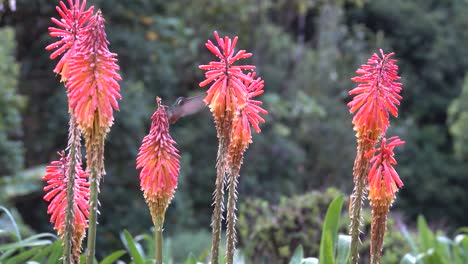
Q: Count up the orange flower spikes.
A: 8